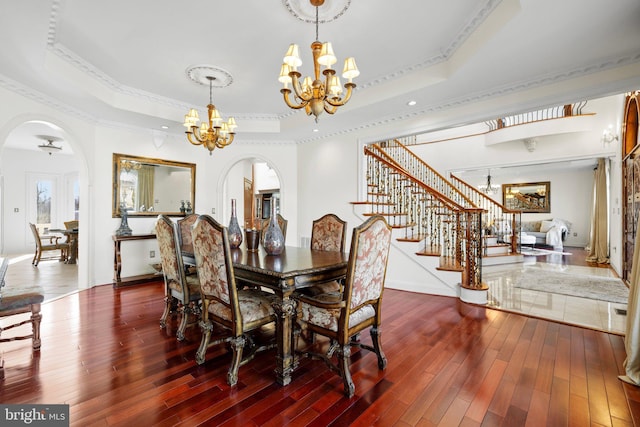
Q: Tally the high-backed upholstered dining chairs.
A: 6